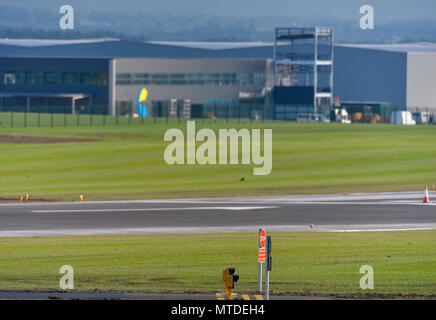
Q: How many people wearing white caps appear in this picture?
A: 0